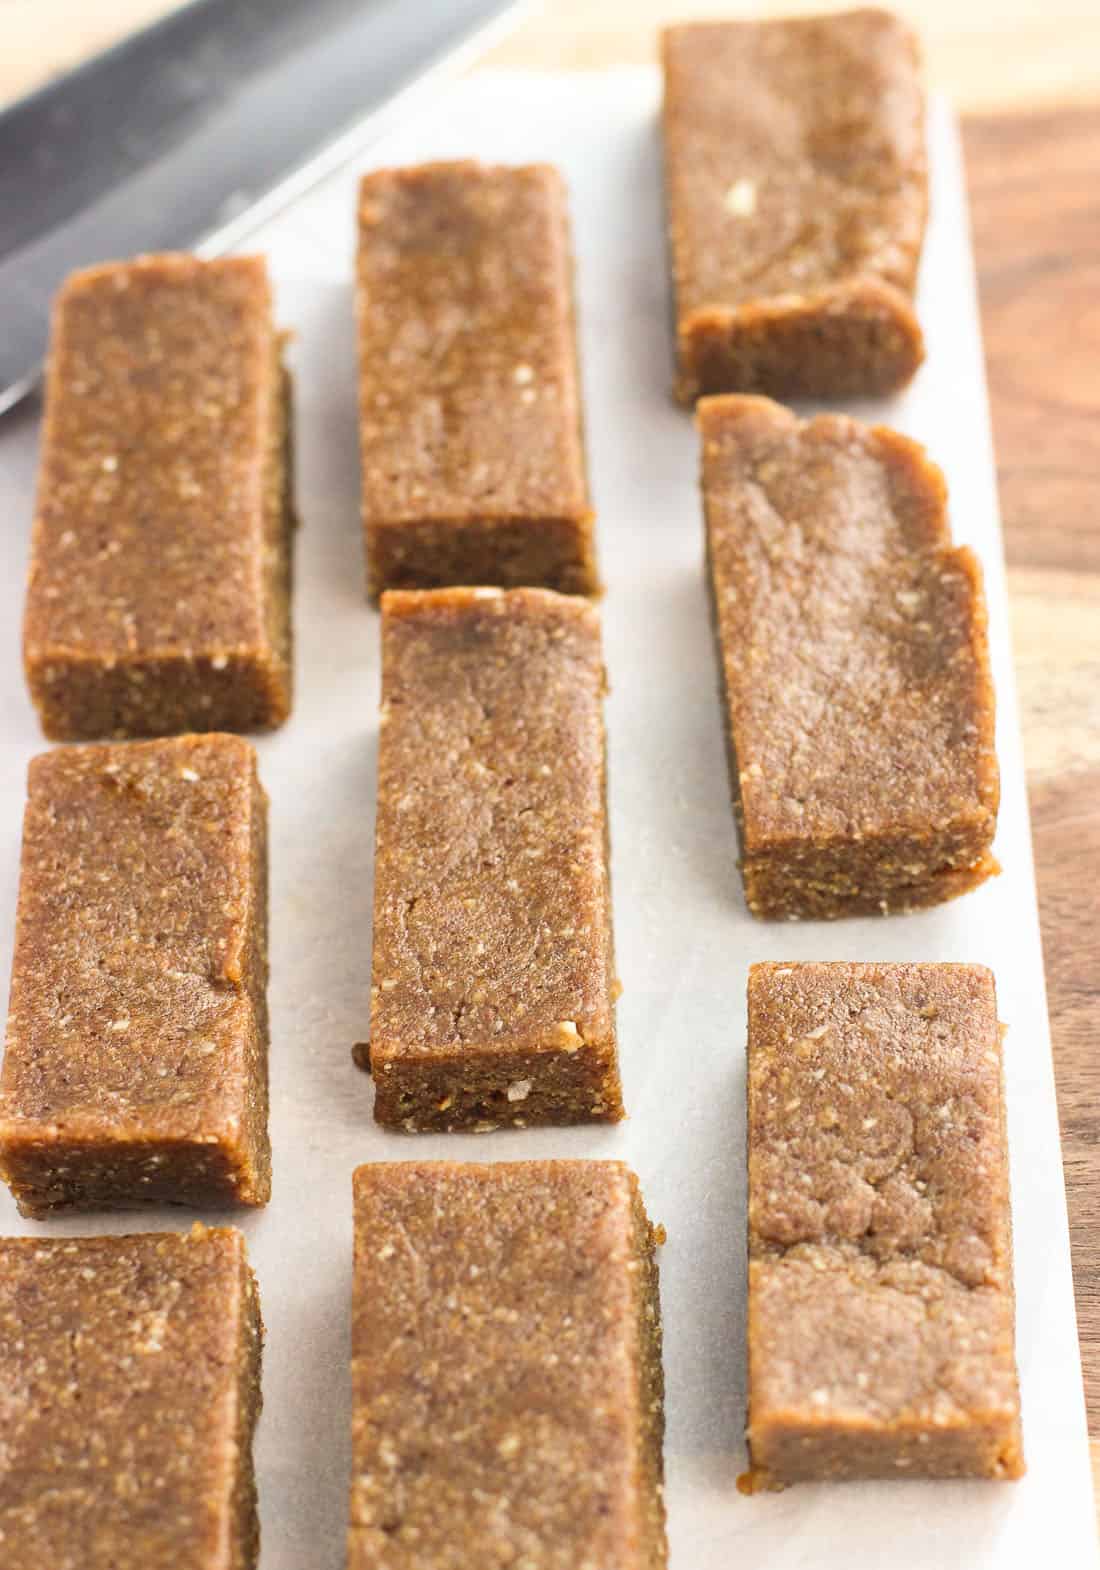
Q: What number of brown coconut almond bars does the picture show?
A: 9